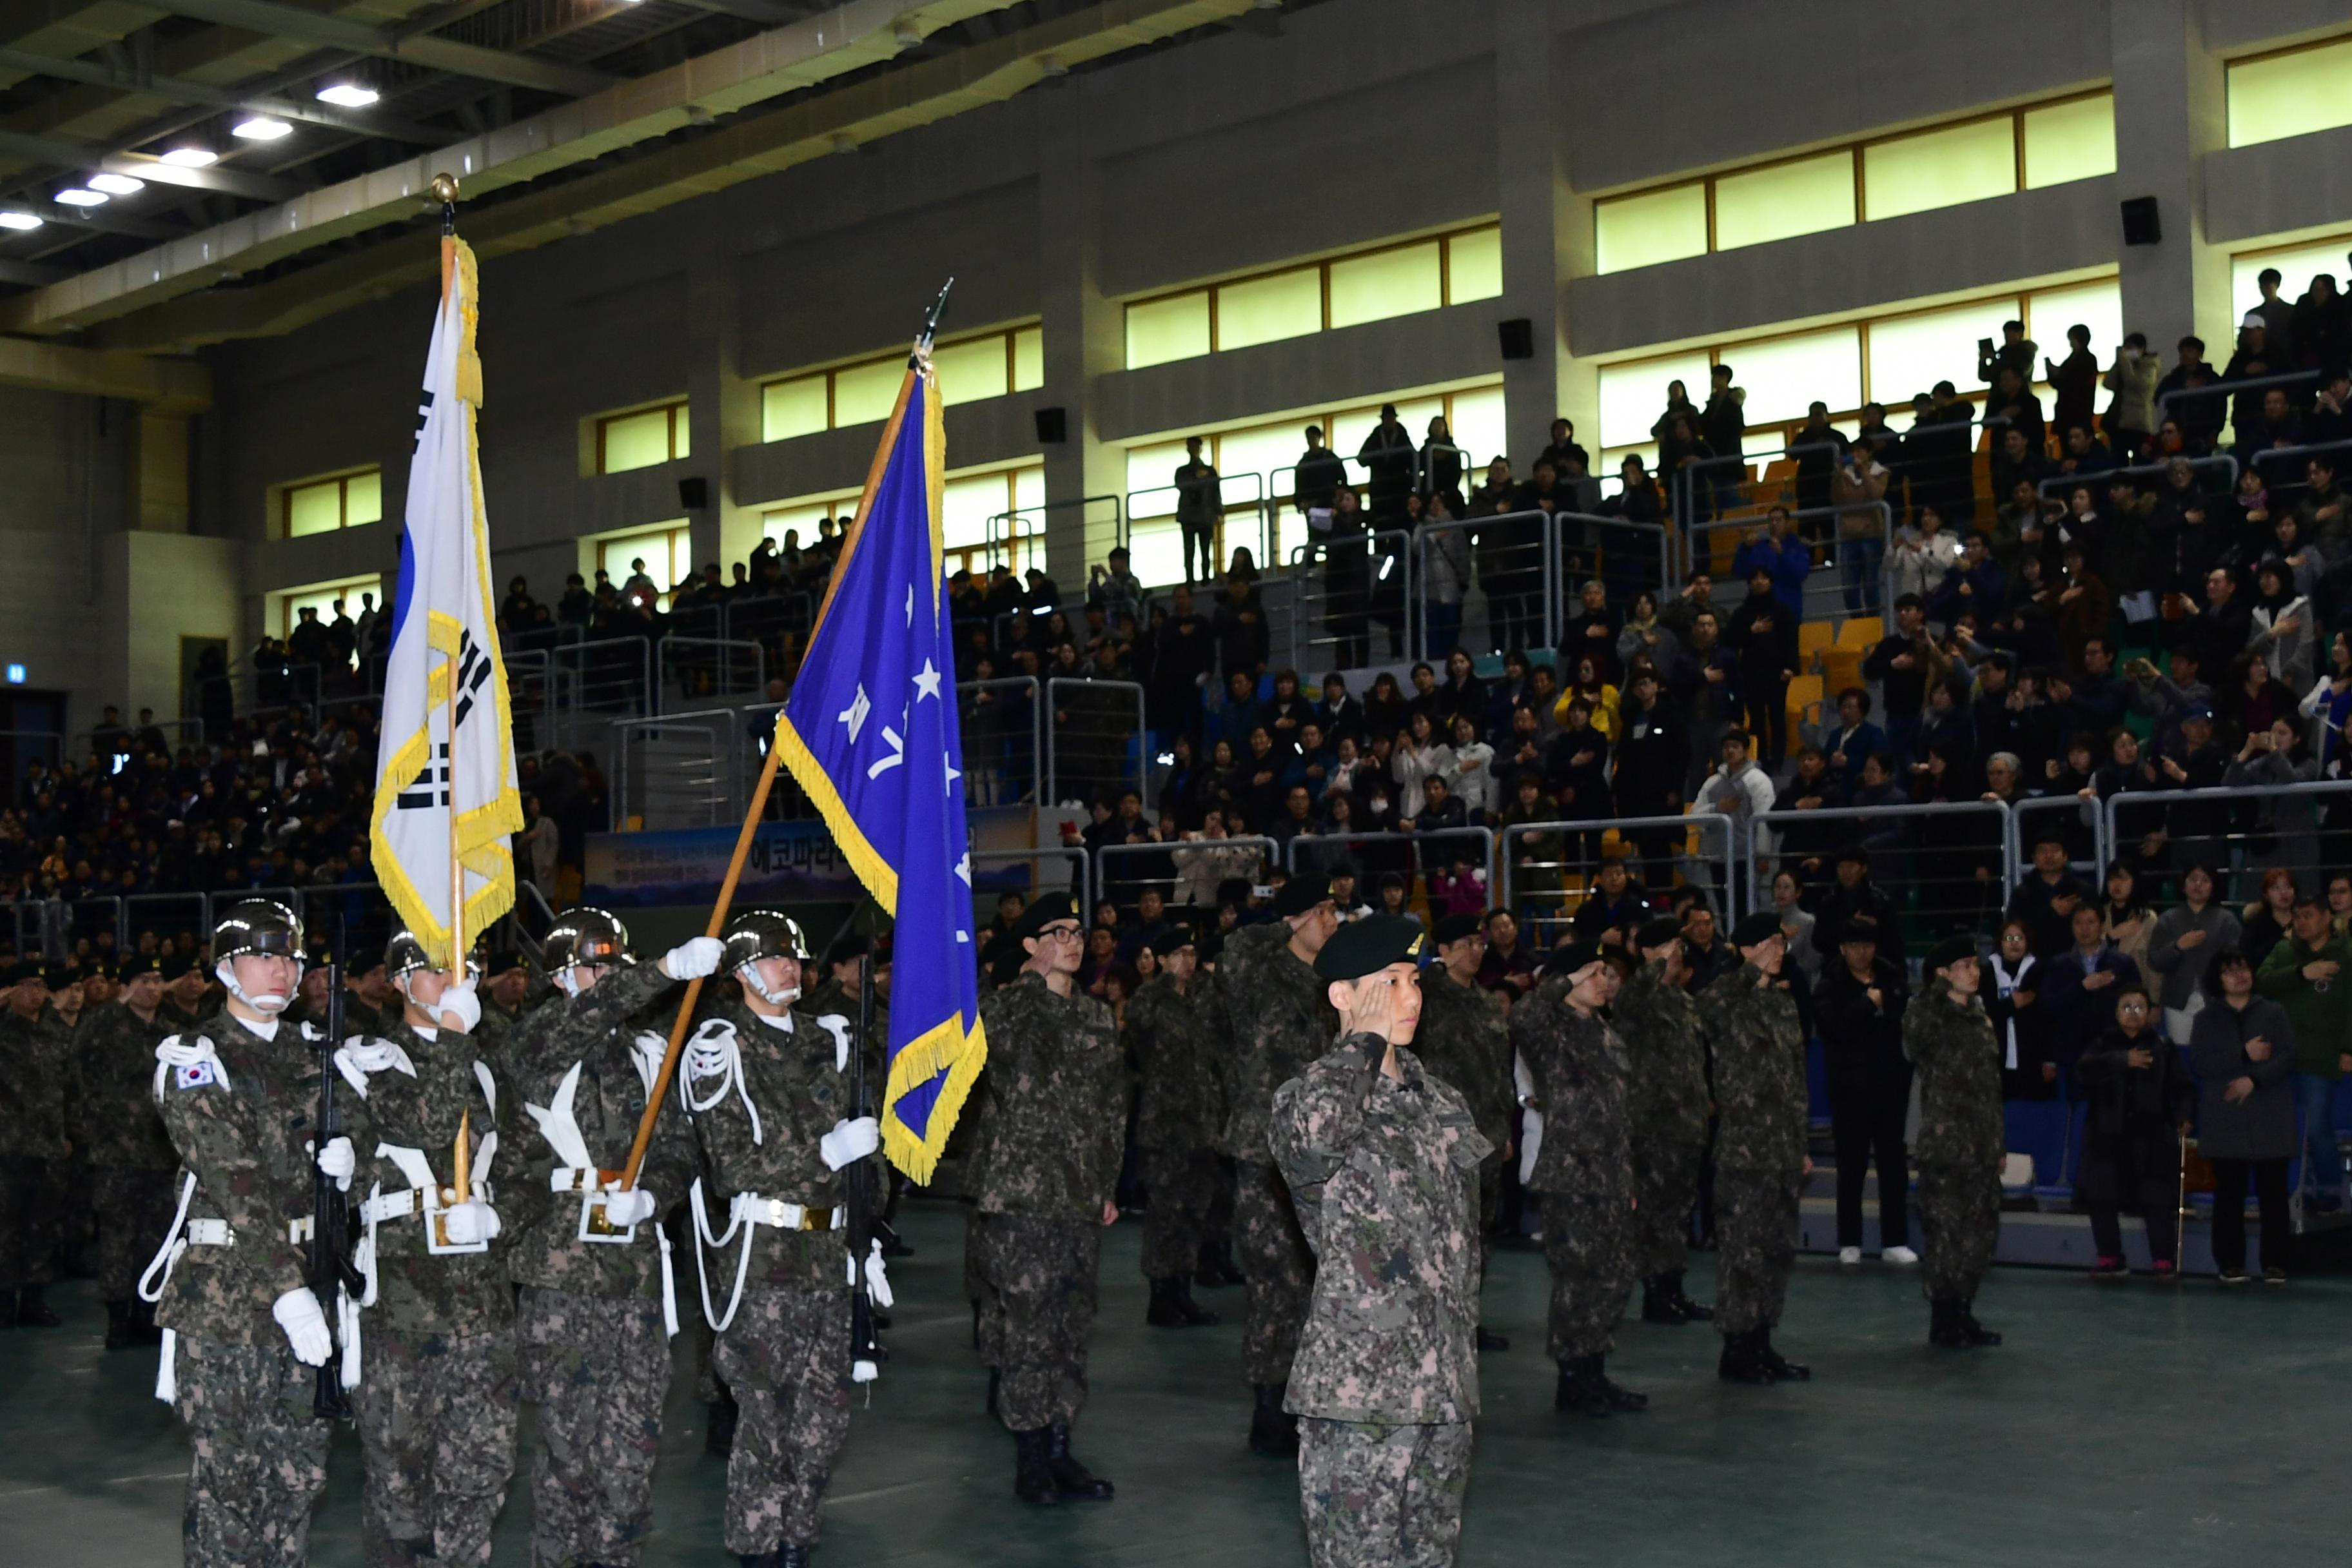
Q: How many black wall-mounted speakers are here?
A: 4